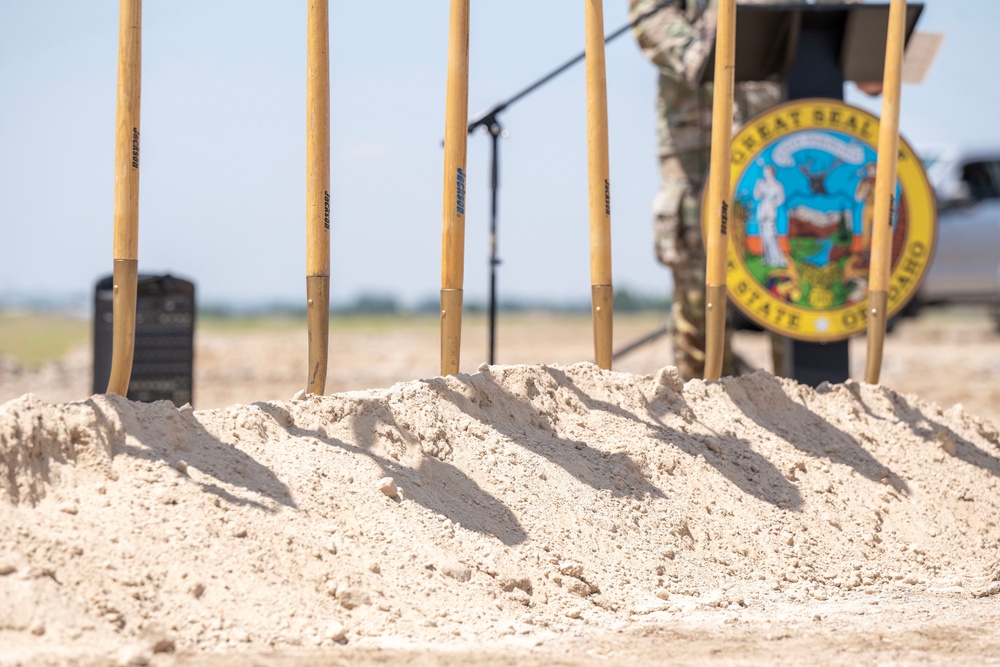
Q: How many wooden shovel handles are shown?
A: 6